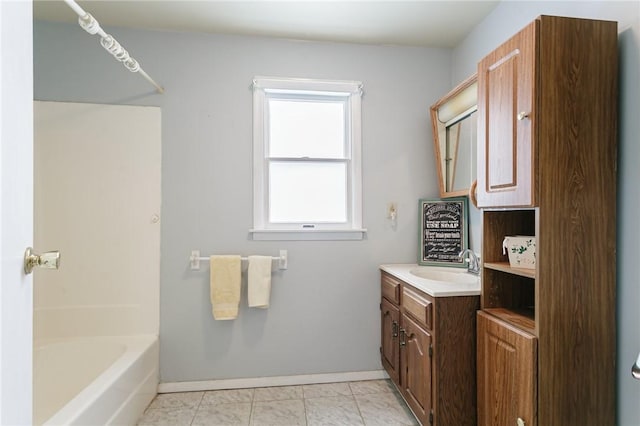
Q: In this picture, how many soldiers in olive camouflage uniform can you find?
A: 0